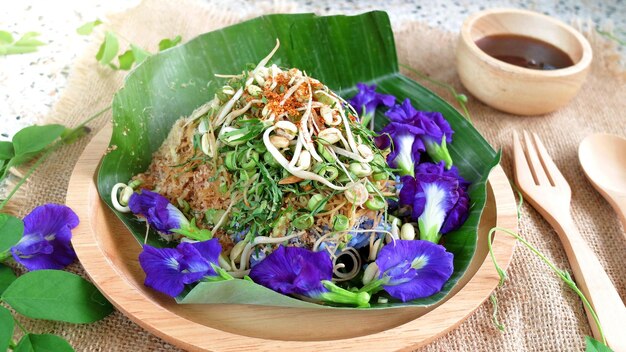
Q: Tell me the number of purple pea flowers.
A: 9